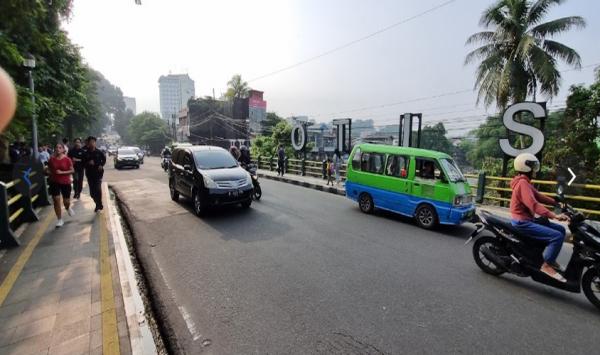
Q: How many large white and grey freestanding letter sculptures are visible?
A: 4